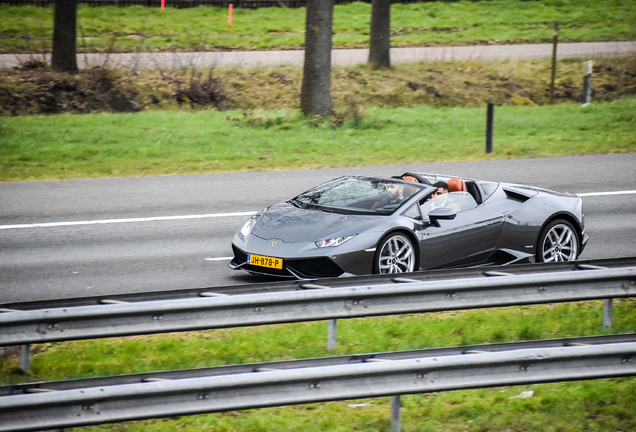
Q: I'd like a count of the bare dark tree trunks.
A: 3